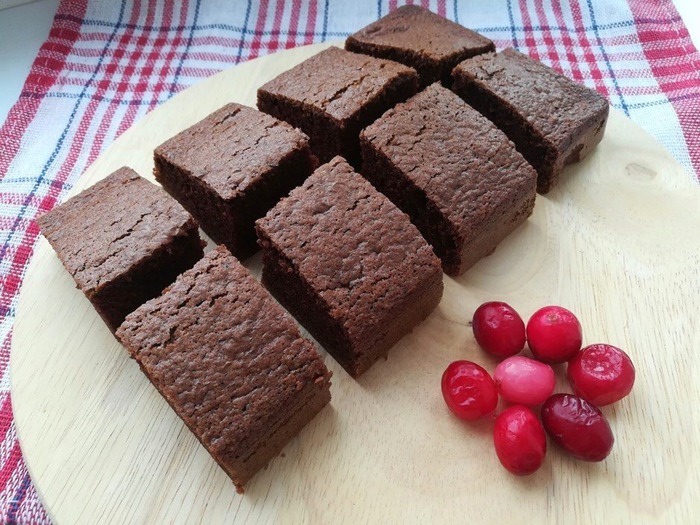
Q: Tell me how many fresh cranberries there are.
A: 7